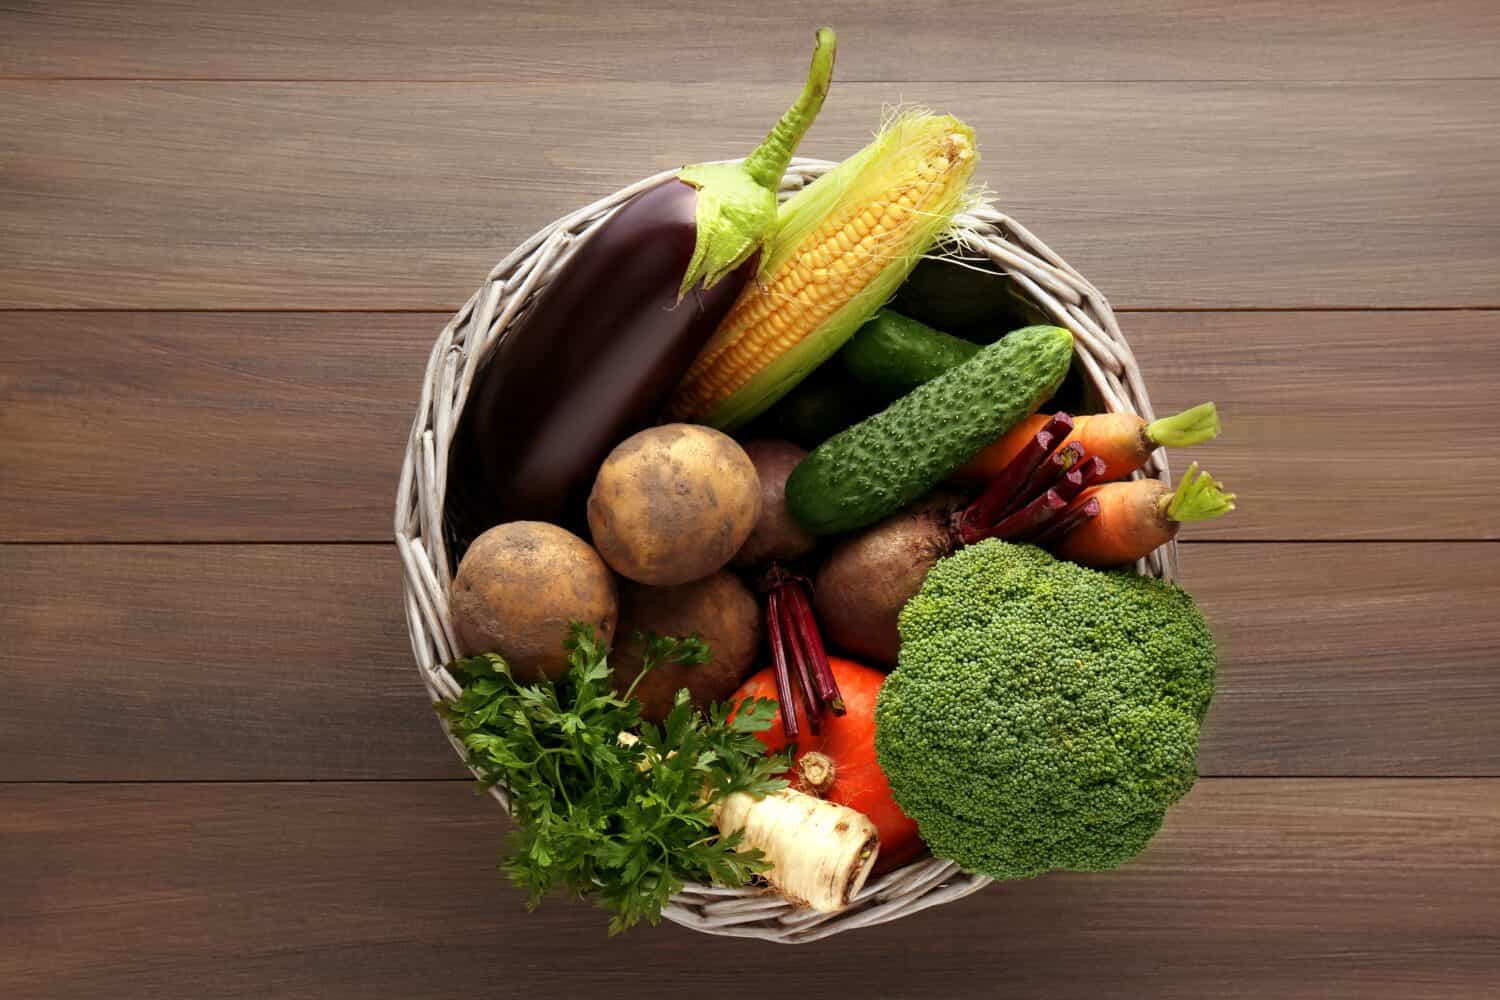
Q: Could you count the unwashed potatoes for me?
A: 3